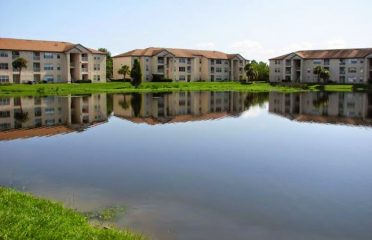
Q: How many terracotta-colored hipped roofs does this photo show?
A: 3